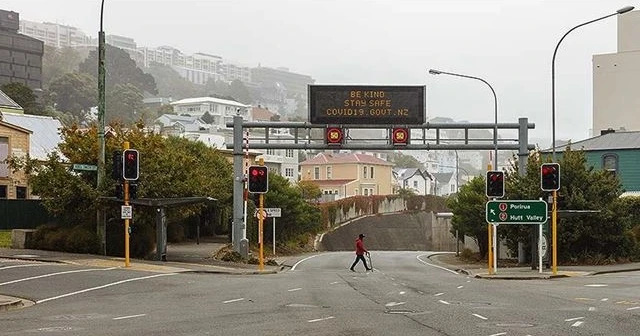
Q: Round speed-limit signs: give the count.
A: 2